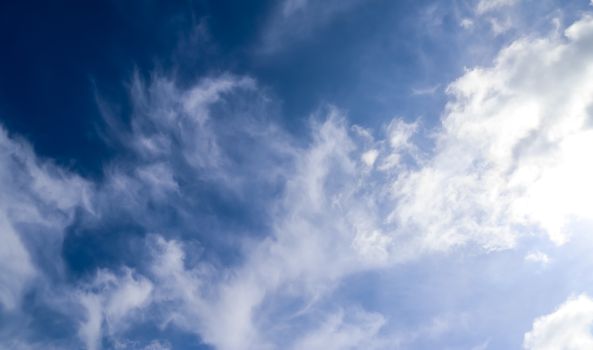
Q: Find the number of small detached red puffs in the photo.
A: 0